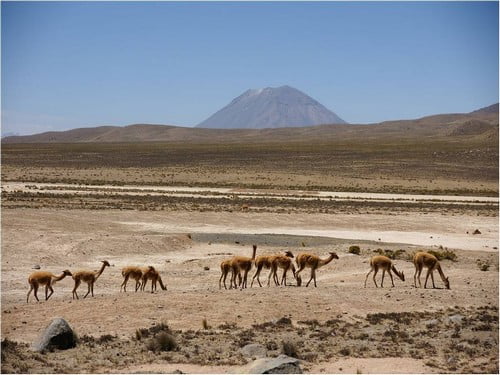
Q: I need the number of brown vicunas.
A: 11